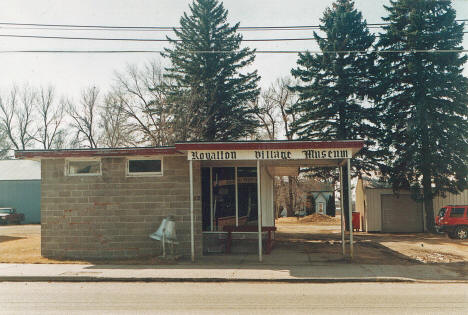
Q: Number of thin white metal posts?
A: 4